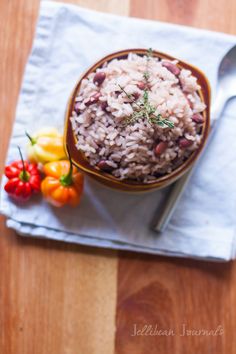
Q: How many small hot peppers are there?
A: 3